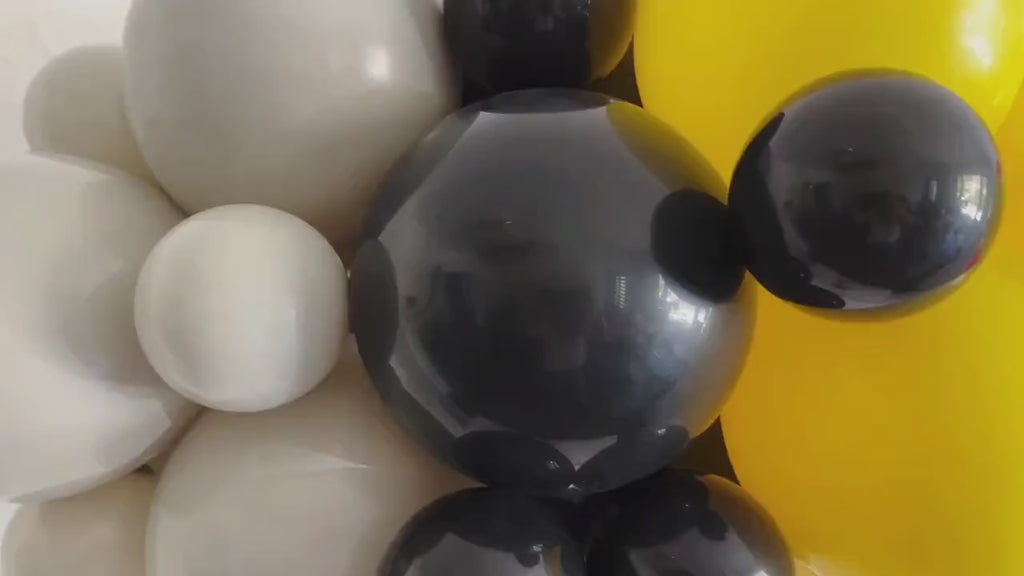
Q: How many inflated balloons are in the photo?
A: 13